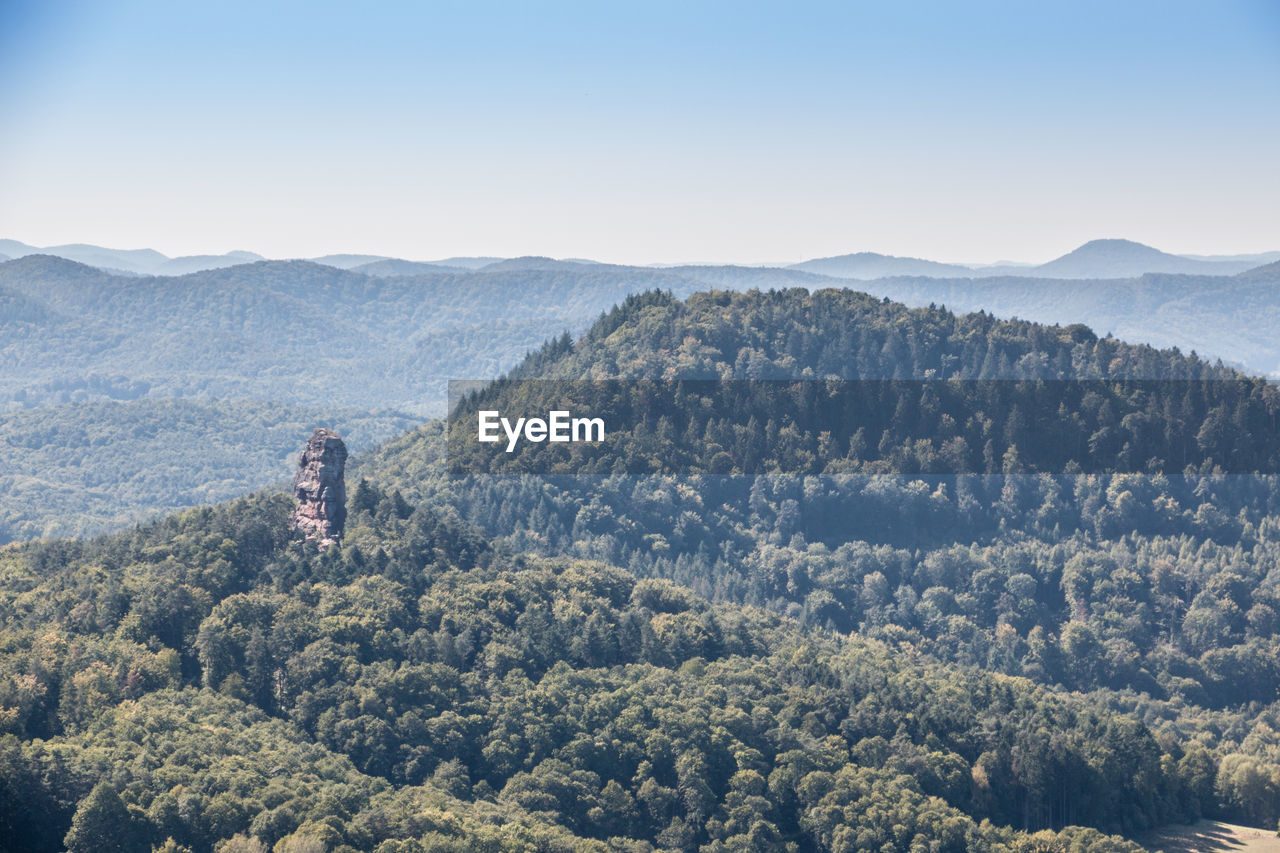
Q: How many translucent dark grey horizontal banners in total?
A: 1